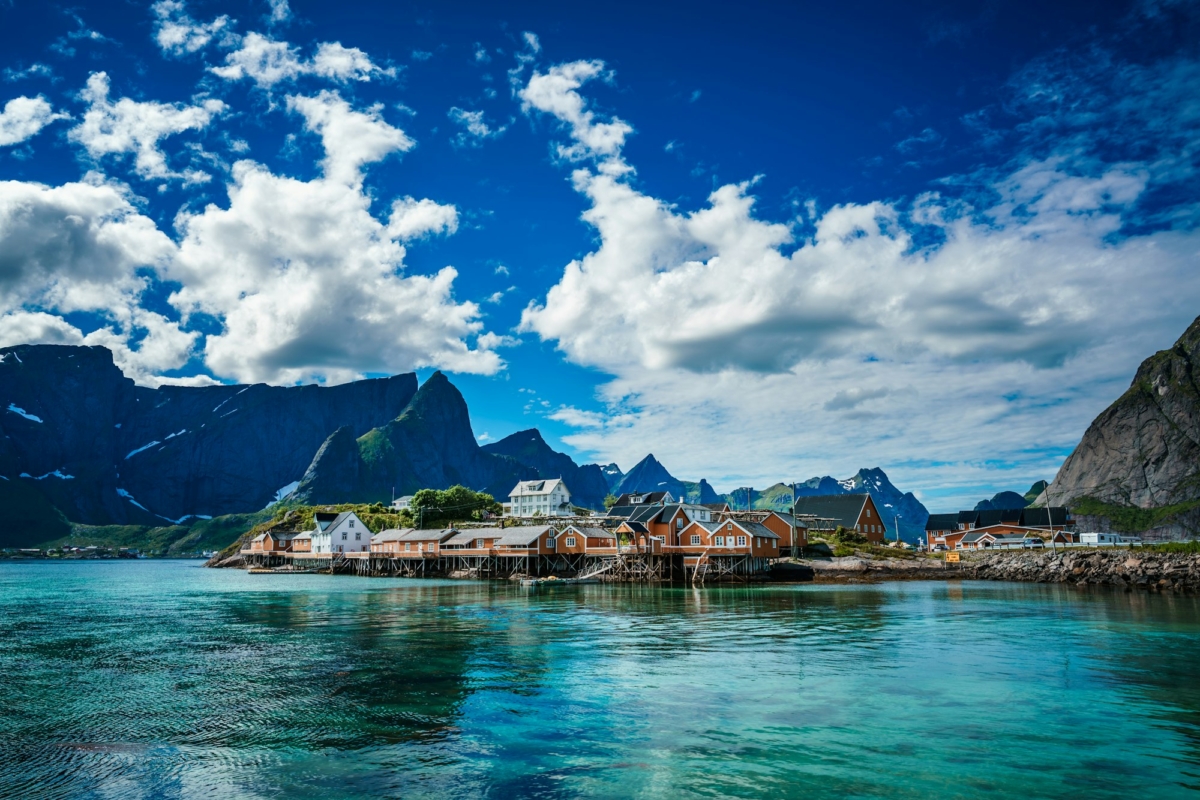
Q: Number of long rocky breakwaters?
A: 1